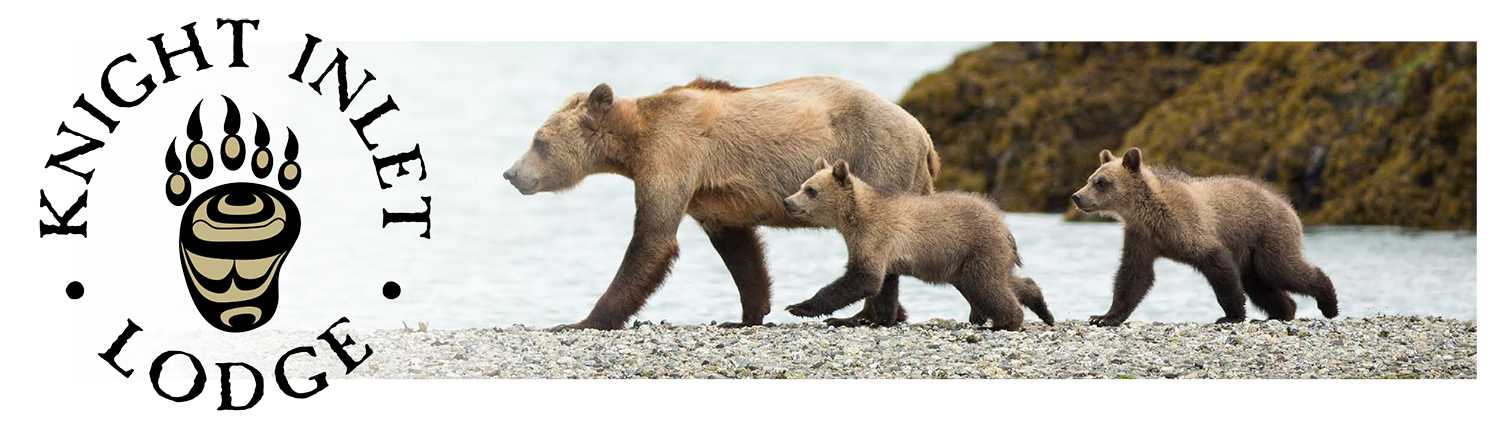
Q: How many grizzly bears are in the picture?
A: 3